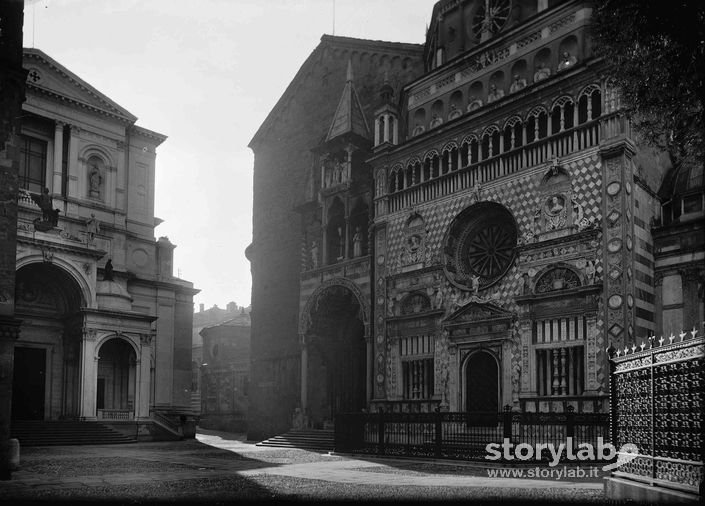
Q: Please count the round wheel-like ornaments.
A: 2